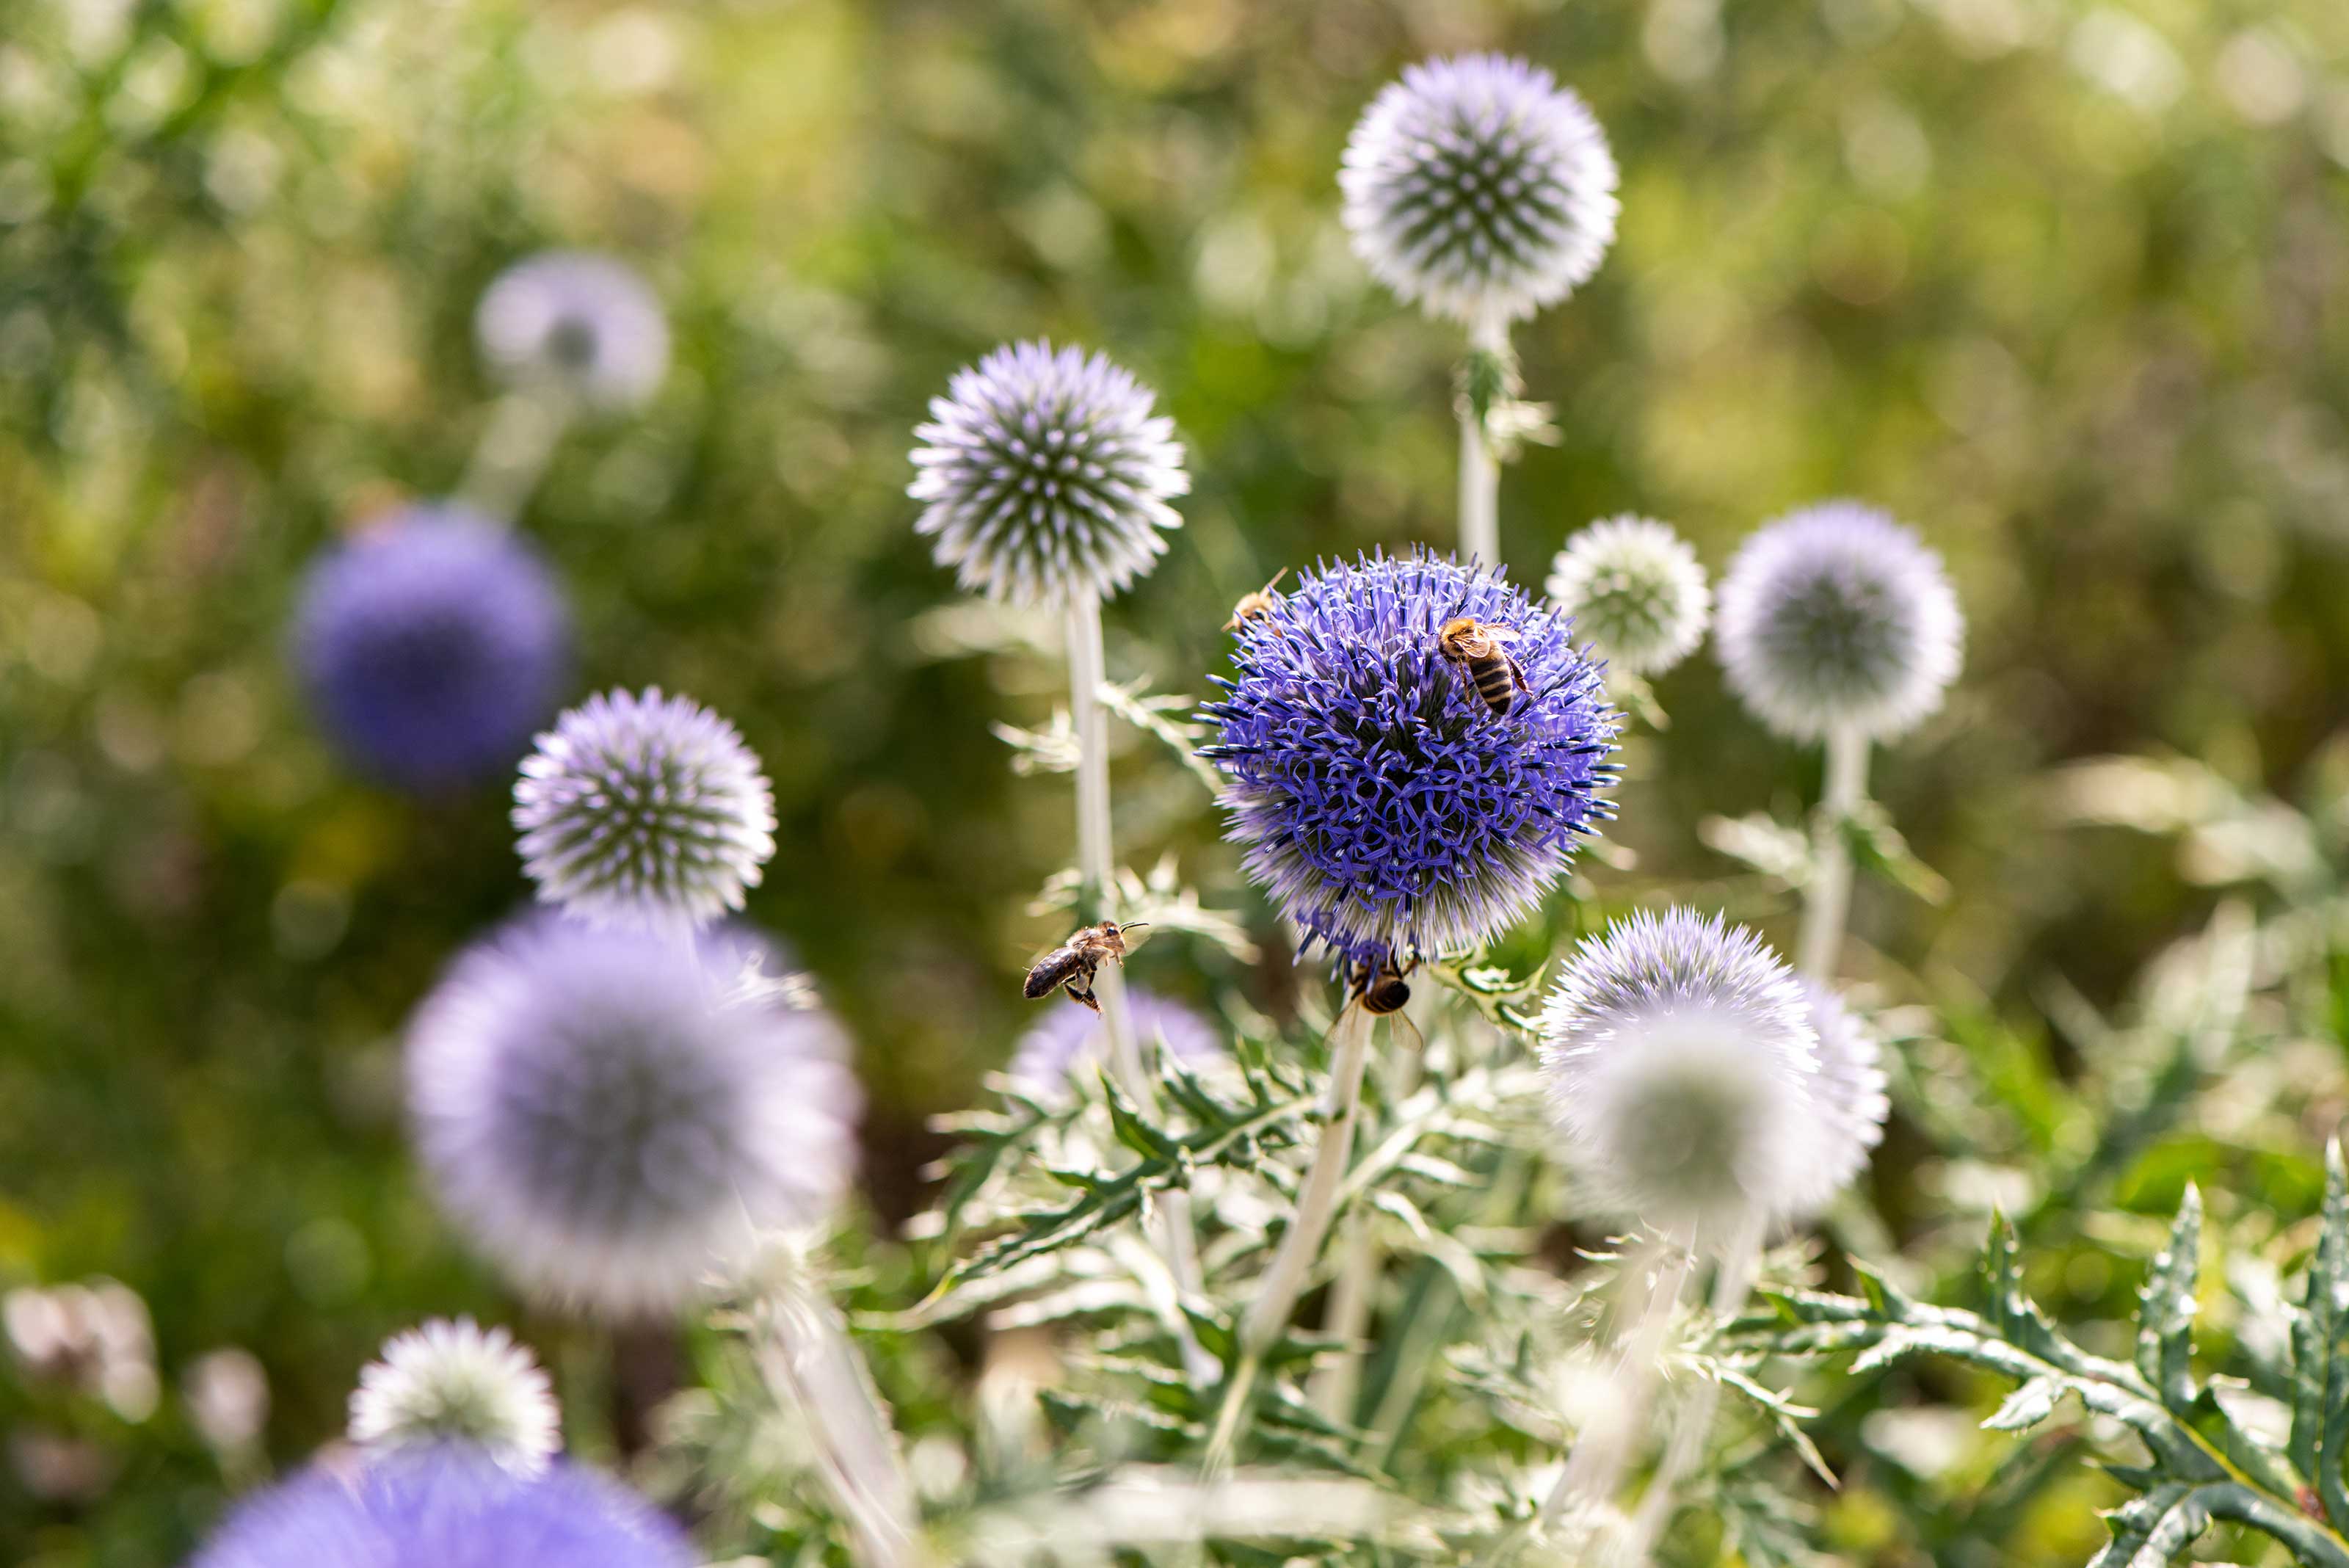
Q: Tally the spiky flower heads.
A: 15